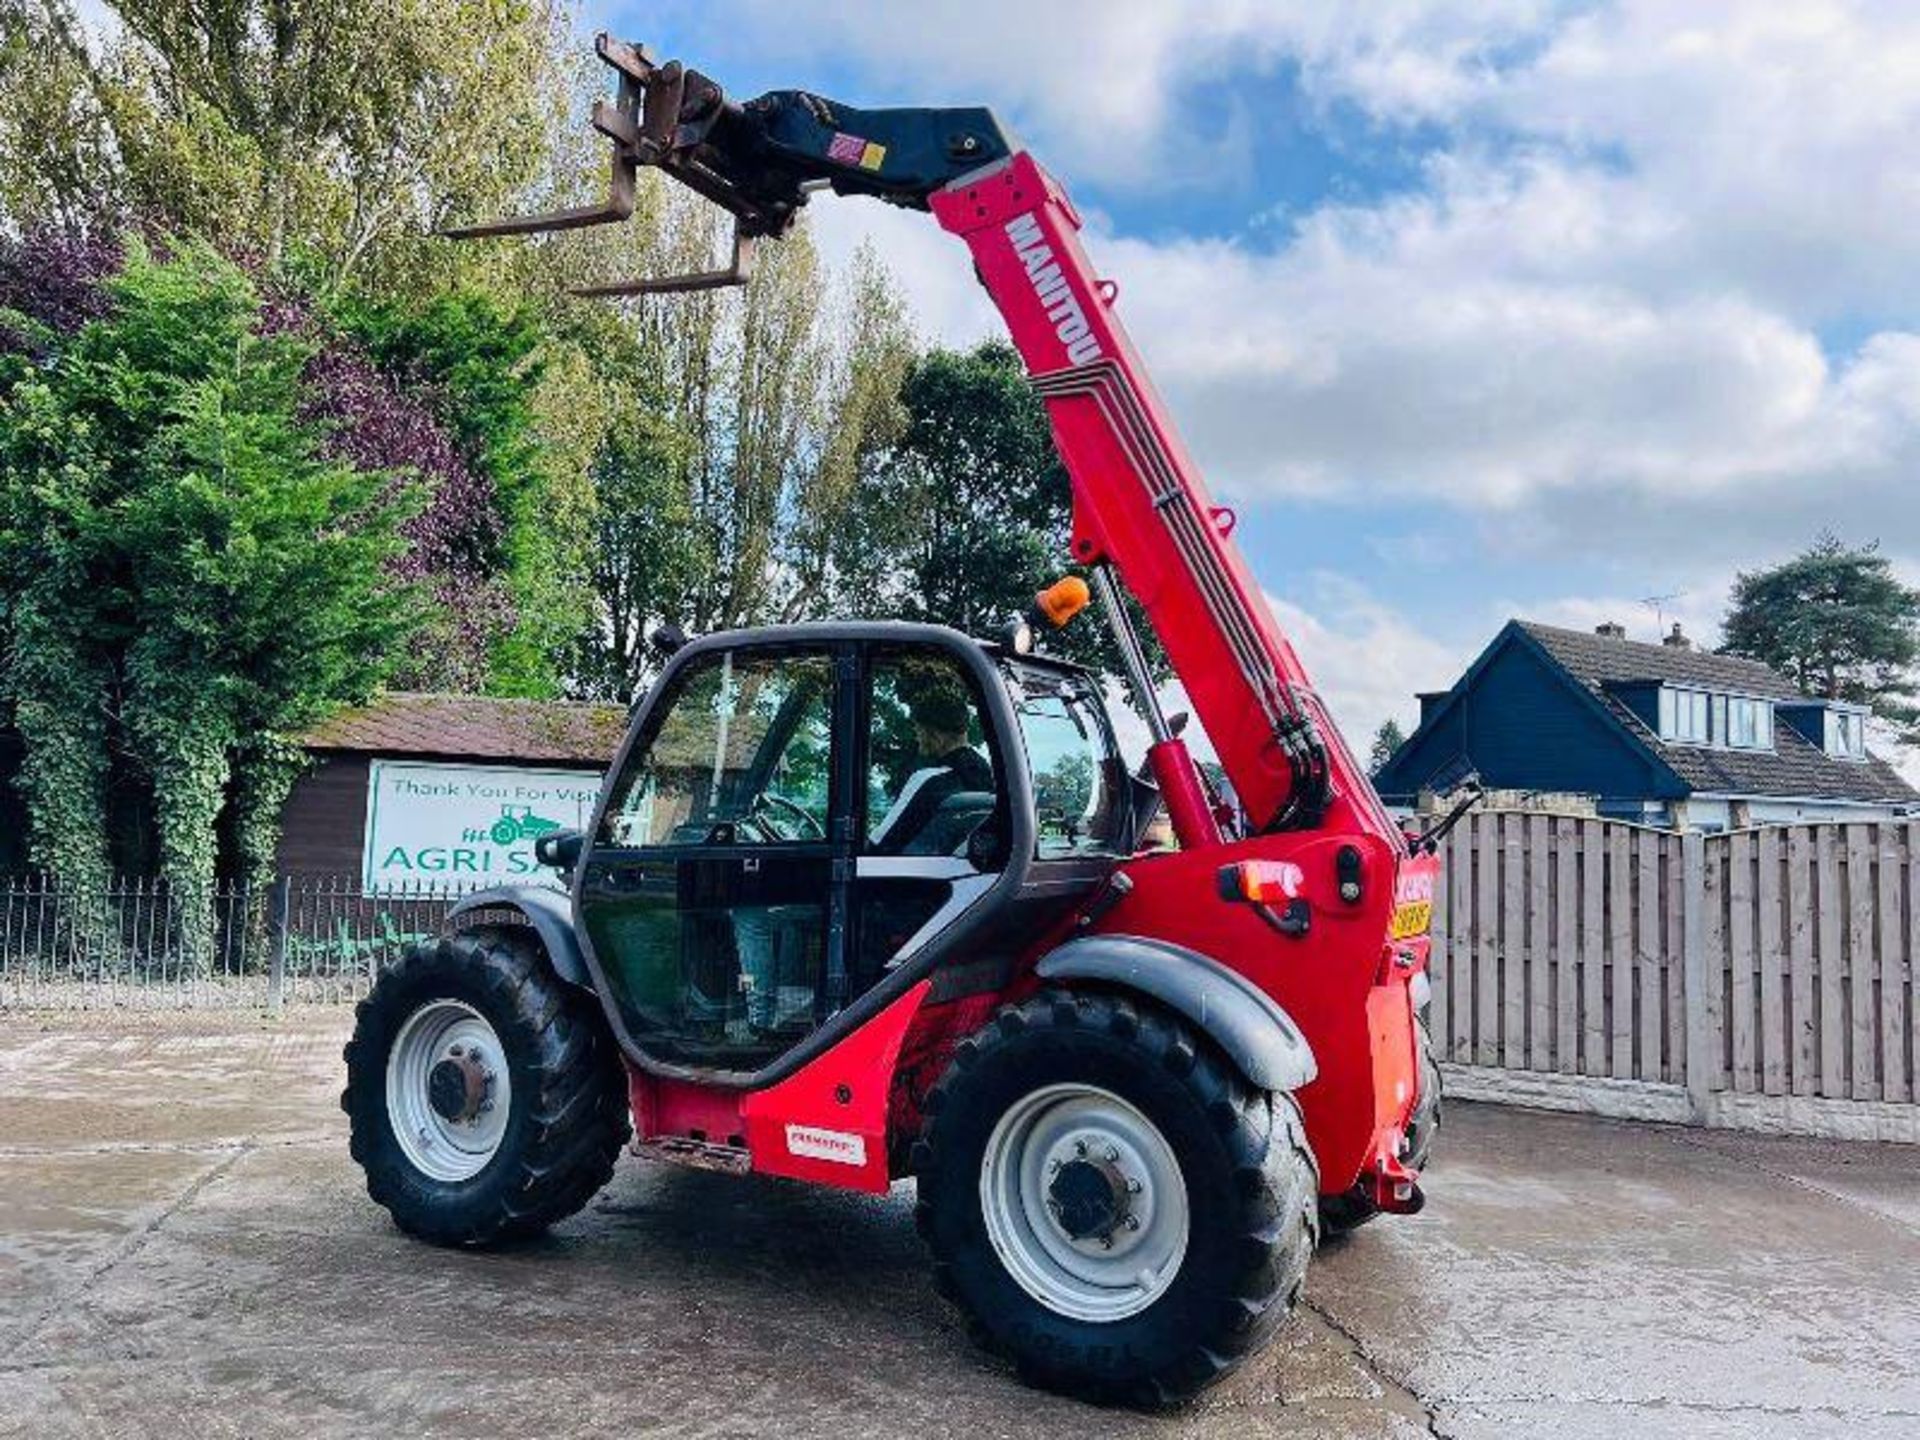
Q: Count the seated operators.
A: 1